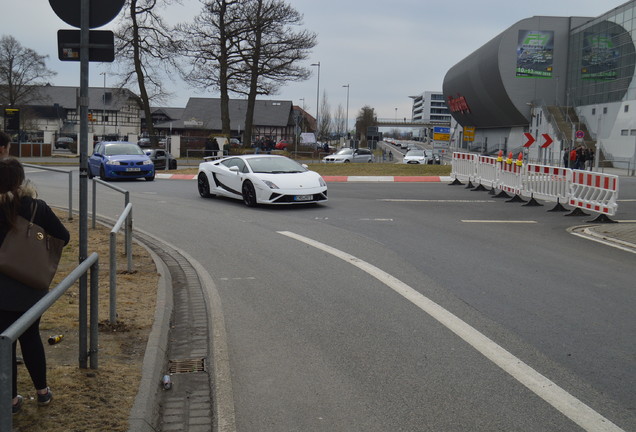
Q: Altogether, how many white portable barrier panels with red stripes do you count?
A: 5